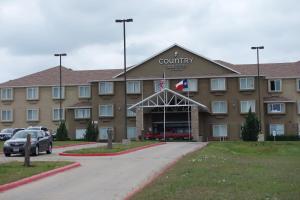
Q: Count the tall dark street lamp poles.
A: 3